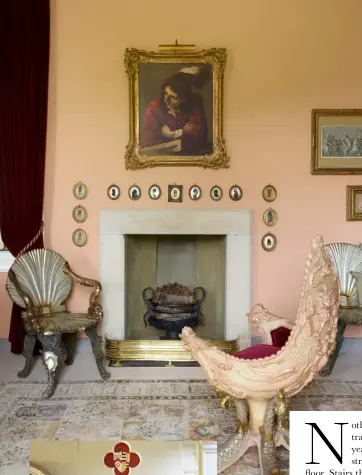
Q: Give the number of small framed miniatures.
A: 13